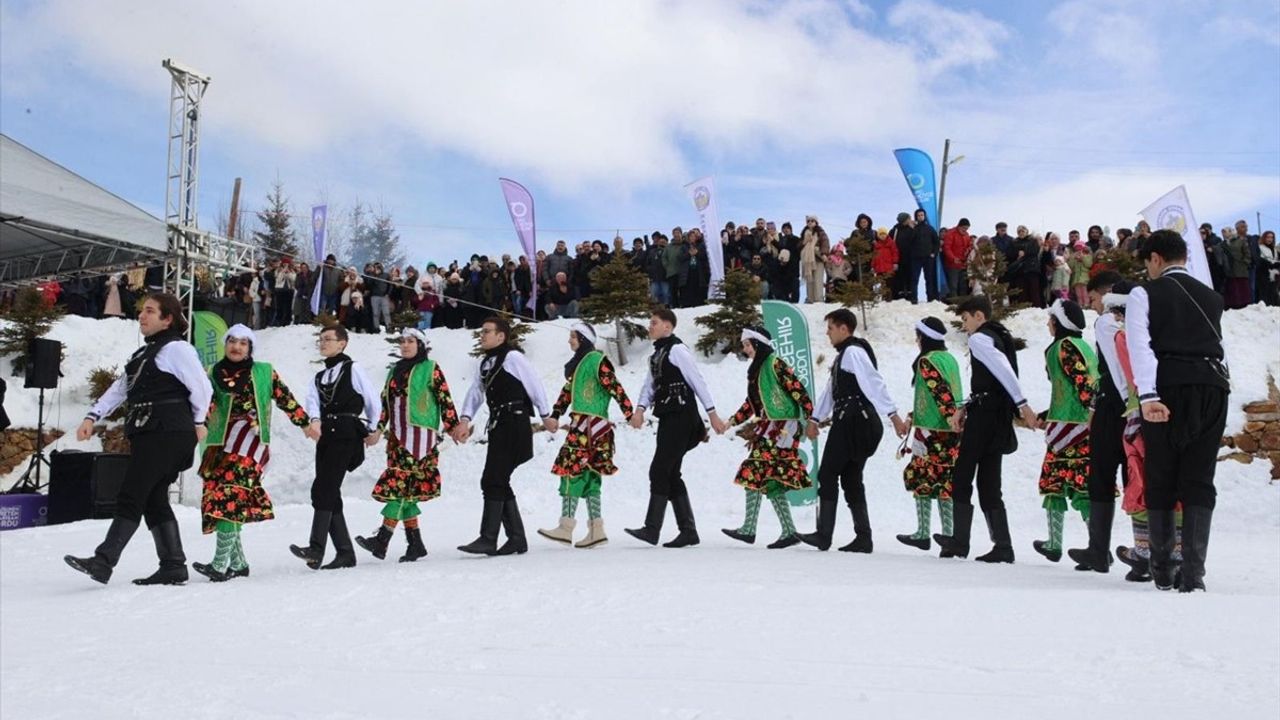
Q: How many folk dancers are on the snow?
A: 15